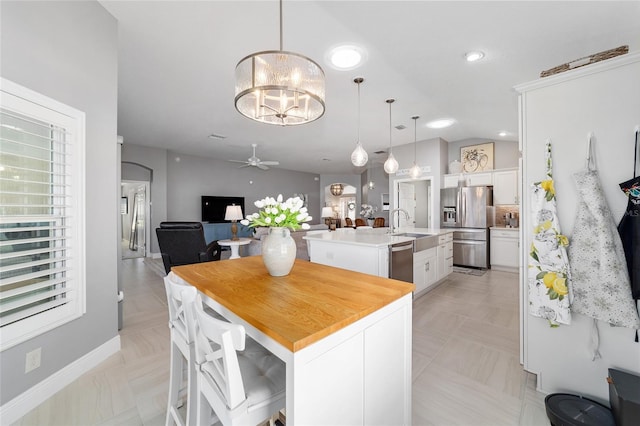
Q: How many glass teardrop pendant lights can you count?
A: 3